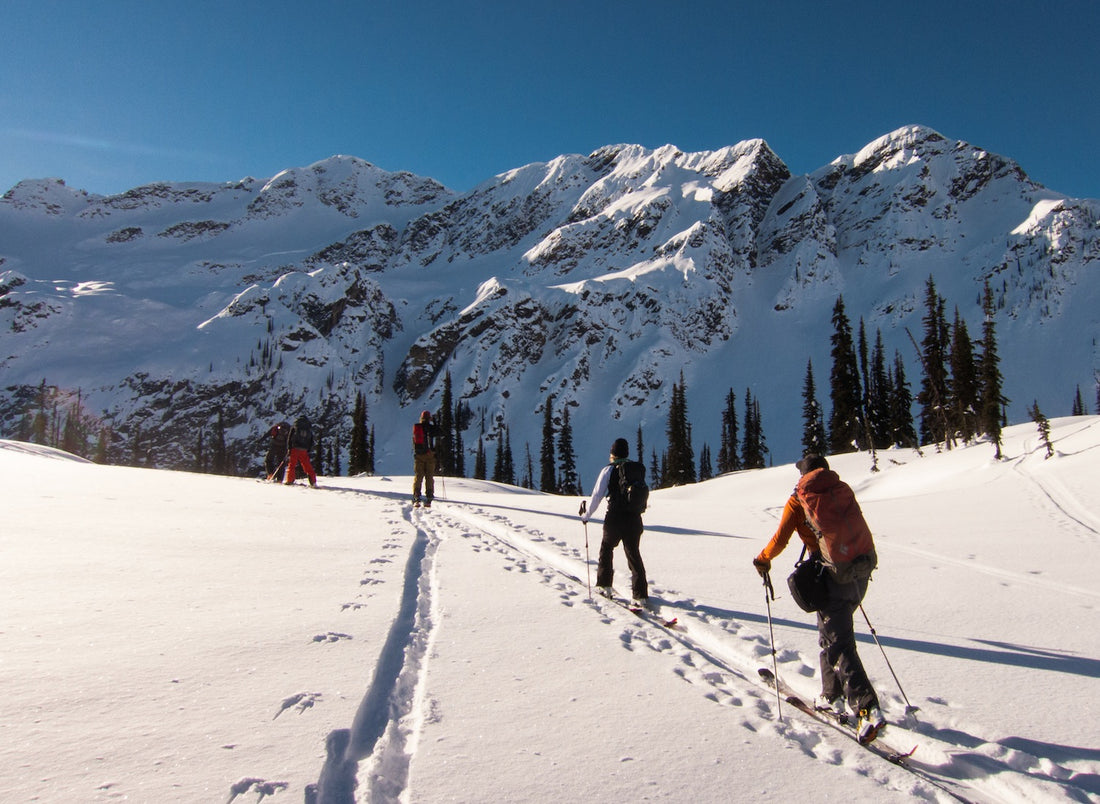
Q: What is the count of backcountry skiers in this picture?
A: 5